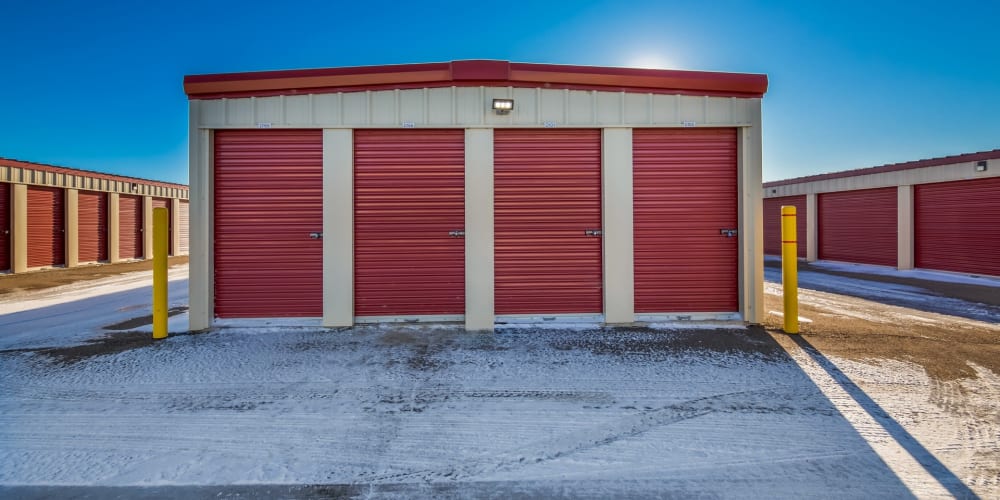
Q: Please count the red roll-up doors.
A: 13